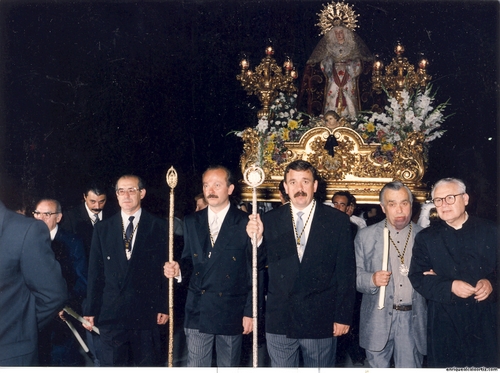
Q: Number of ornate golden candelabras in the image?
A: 2